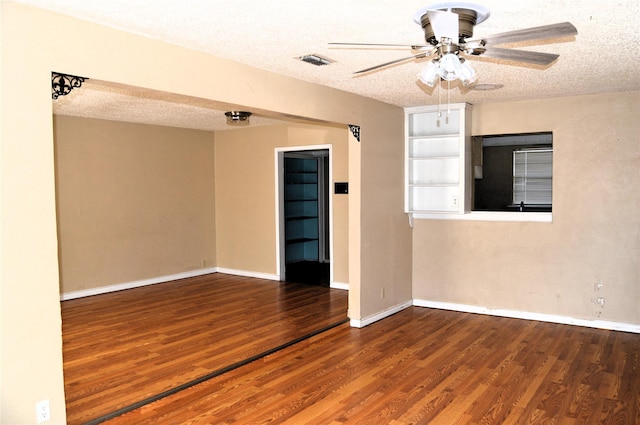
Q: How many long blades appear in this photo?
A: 5